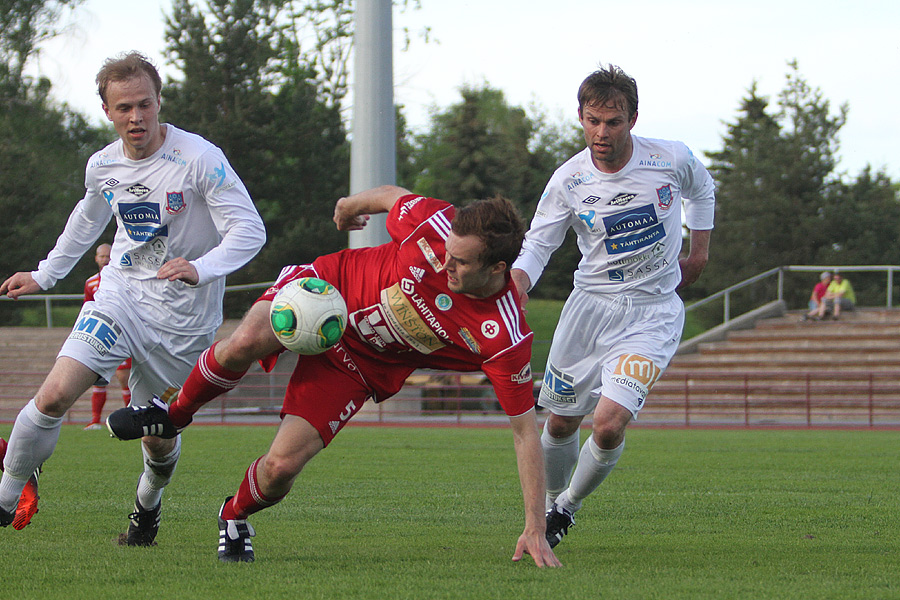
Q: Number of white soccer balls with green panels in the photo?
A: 1